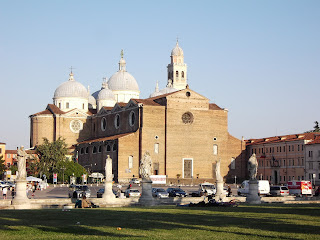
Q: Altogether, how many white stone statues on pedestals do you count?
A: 5